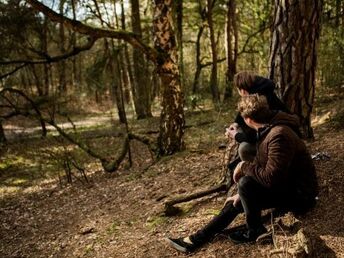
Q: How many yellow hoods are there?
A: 0